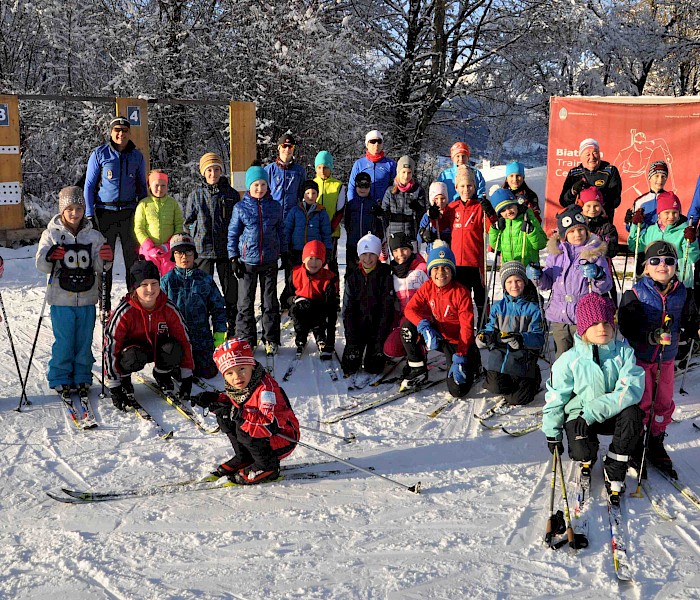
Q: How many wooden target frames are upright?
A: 3